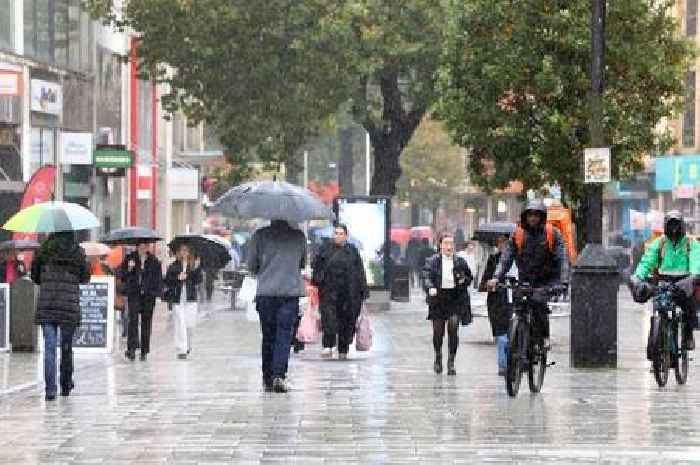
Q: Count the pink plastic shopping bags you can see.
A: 2